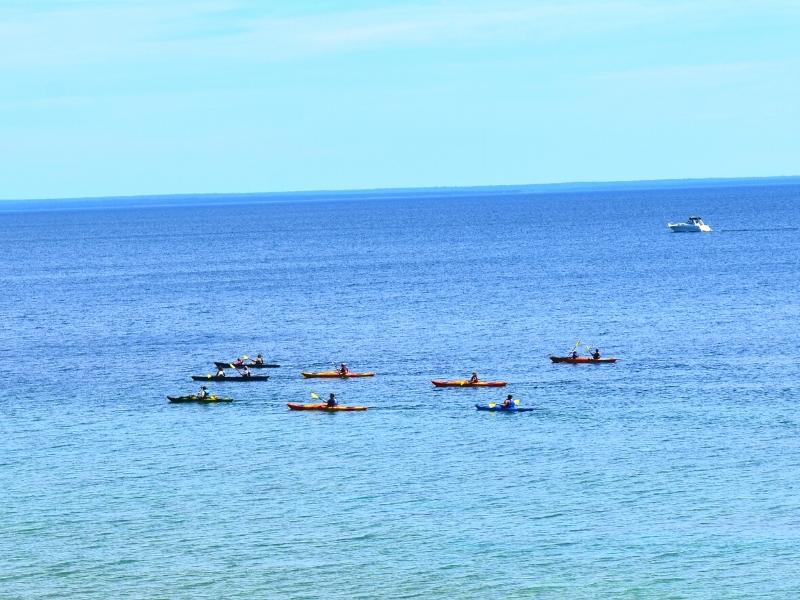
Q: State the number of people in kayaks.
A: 11